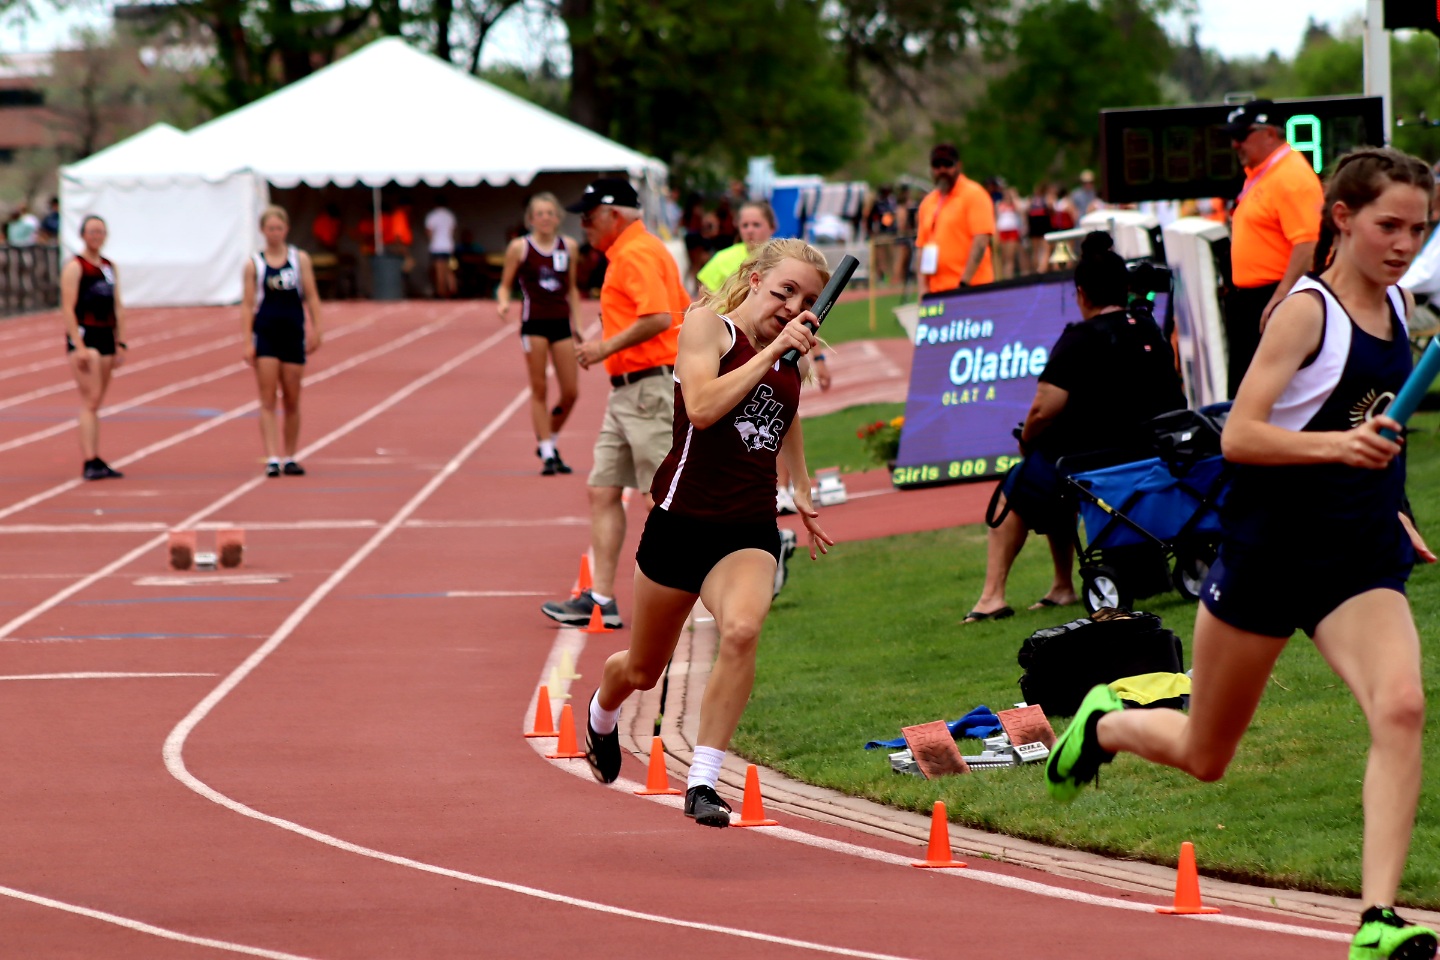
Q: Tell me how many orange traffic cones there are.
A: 8